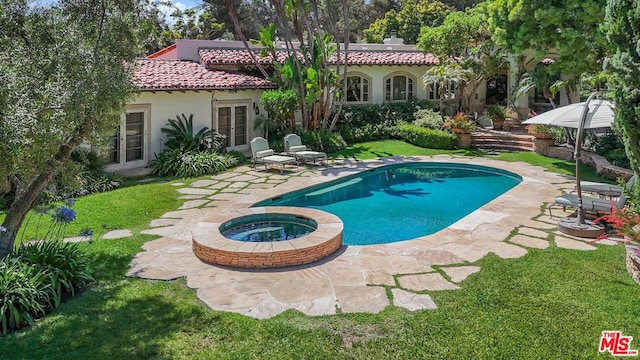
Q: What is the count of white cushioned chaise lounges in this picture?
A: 4